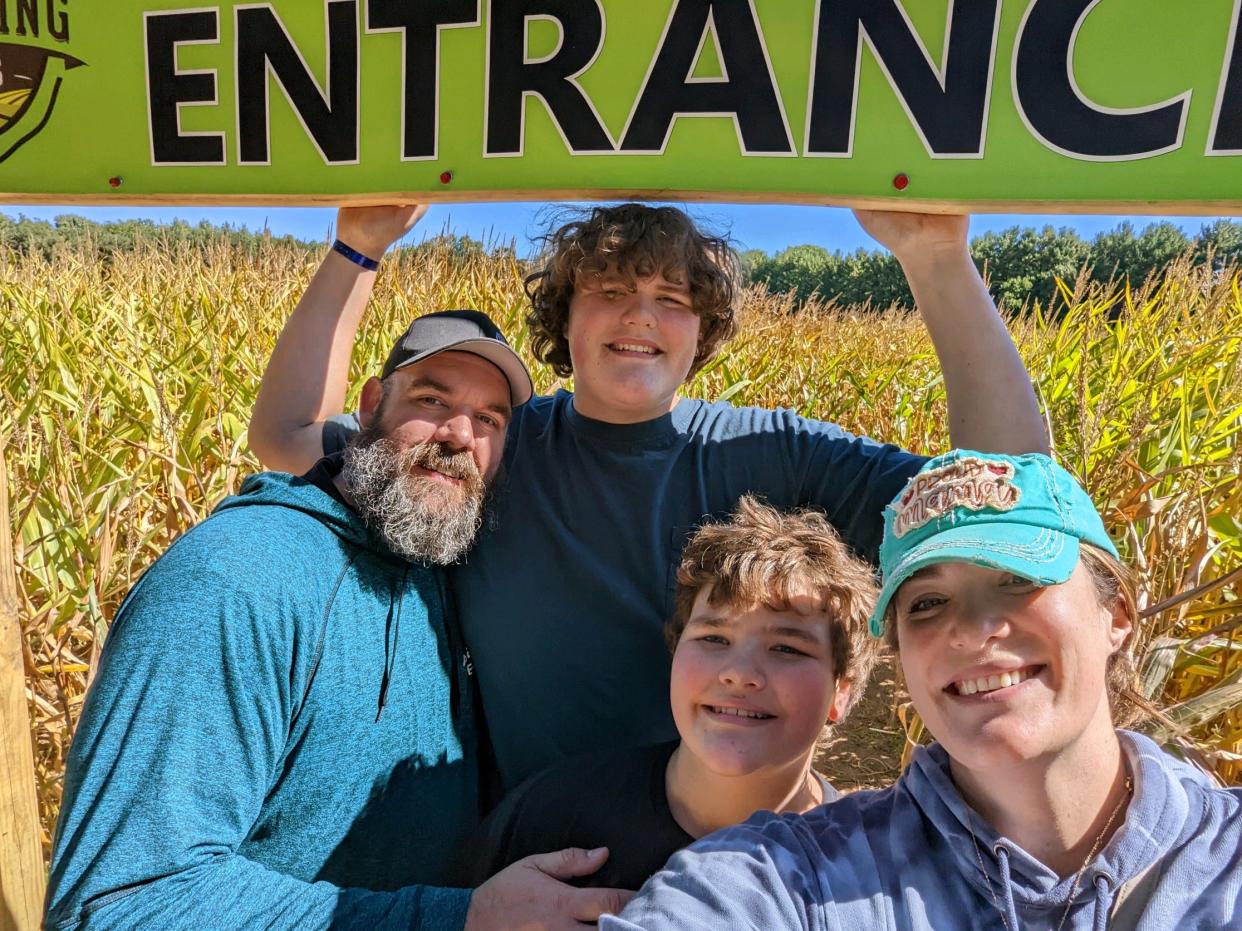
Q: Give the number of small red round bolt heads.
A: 3